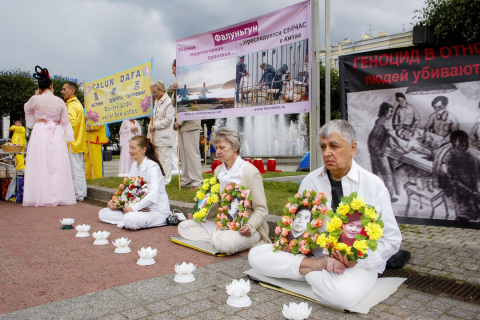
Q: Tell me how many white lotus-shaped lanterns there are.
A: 8